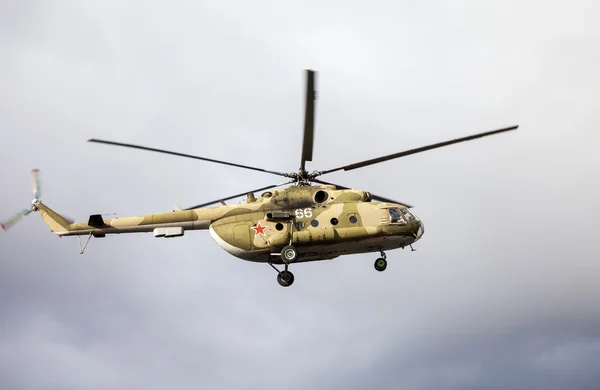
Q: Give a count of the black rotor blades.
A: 5